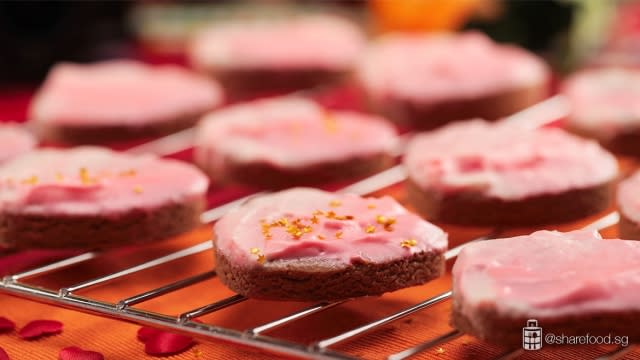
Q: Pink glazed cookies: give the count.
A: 11